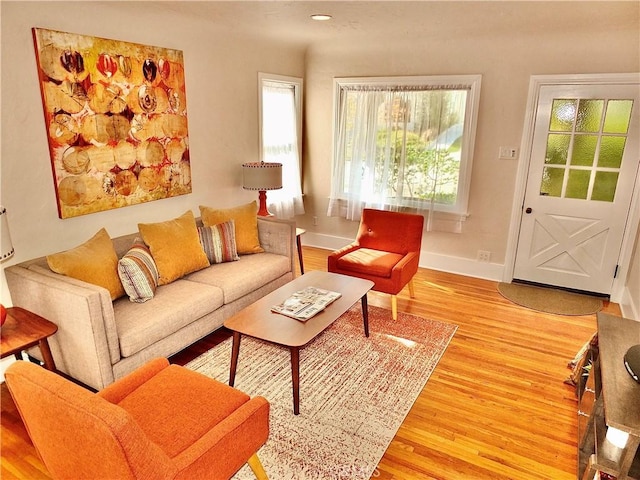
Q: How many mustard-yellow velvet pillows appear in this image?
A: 3